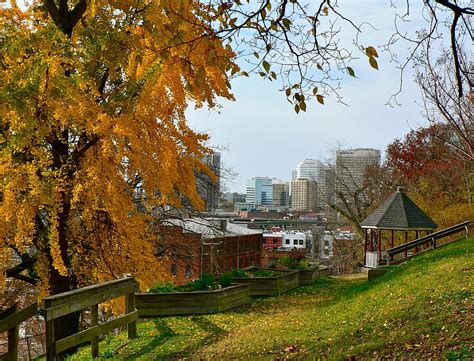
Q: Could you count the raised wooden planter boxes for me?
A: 3